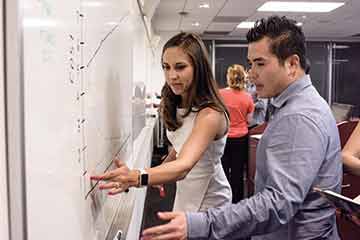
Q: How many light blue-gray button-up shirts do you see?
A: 1